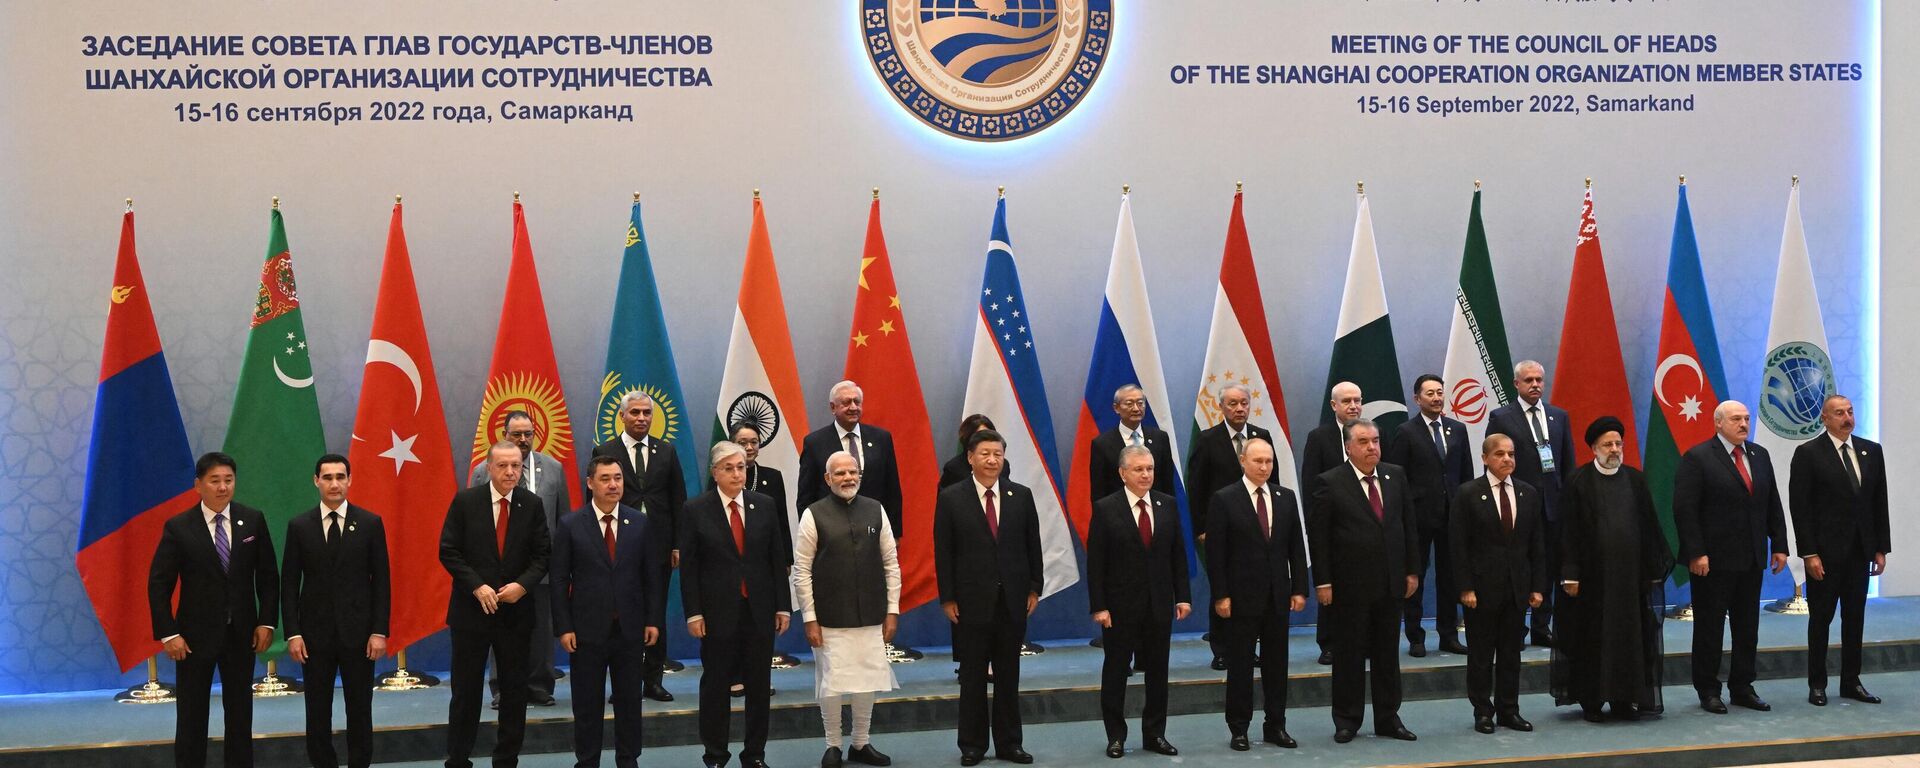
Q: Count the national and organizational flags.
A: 15